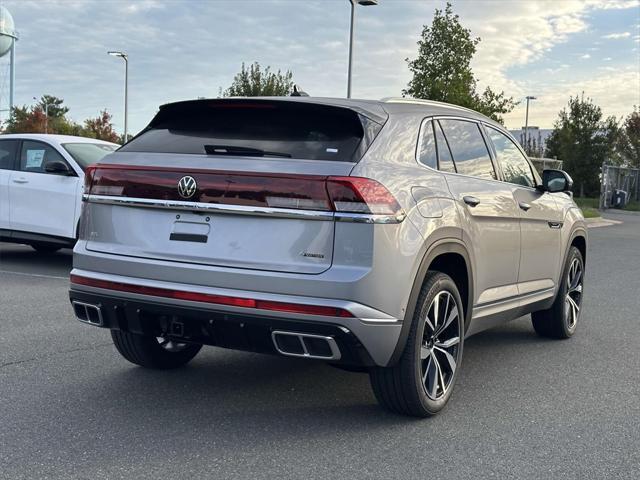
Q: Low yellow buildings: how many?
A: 0